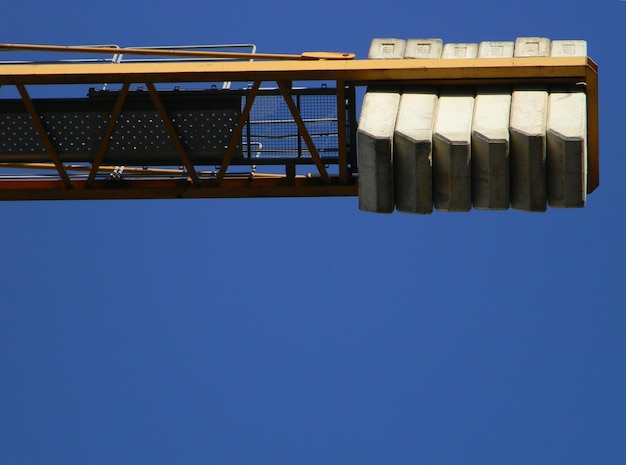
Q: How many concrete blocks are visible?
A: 6